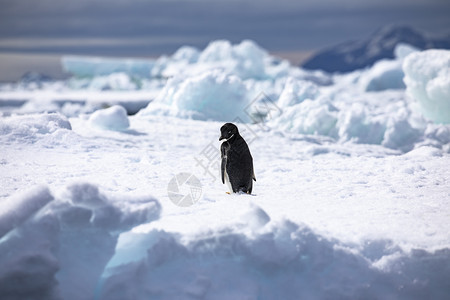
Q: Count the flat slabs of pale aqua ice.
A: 1